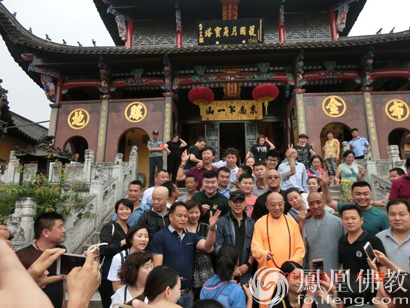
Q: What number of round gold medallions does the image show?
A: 4